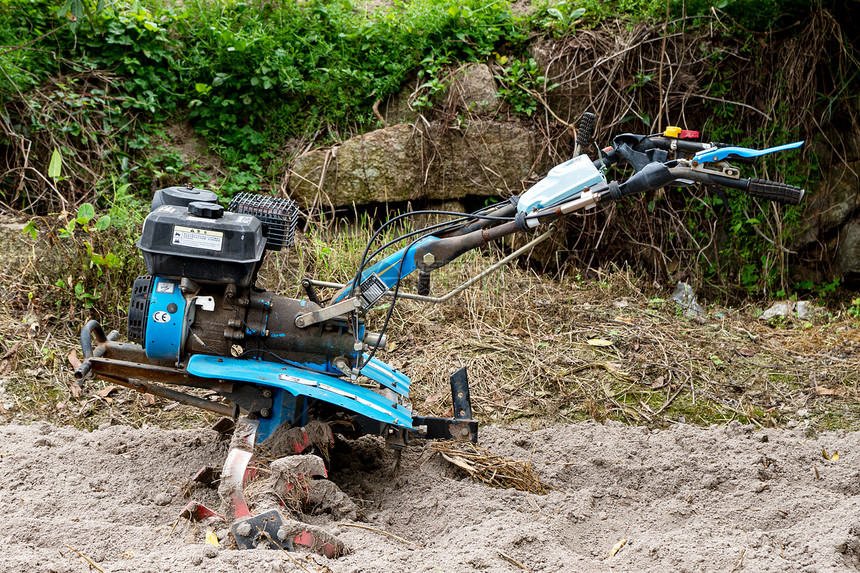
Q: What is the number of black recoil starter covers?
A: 1